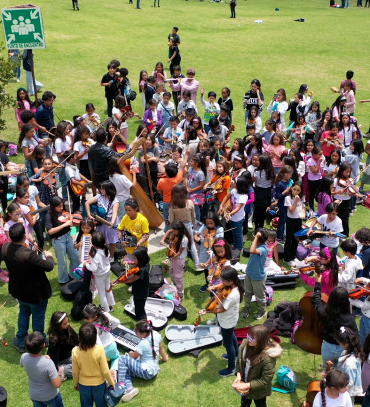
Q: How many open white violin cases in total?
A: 2